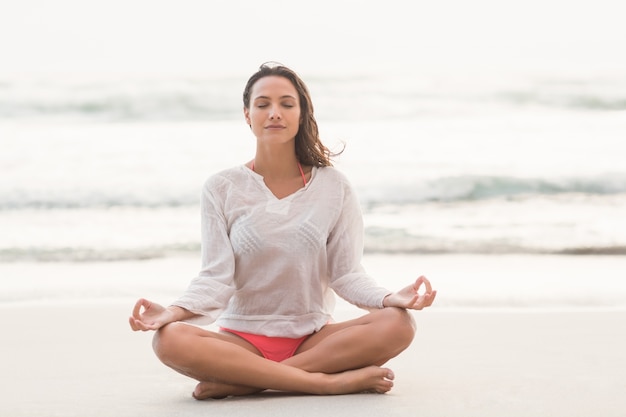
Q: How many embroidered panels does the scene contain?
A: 2